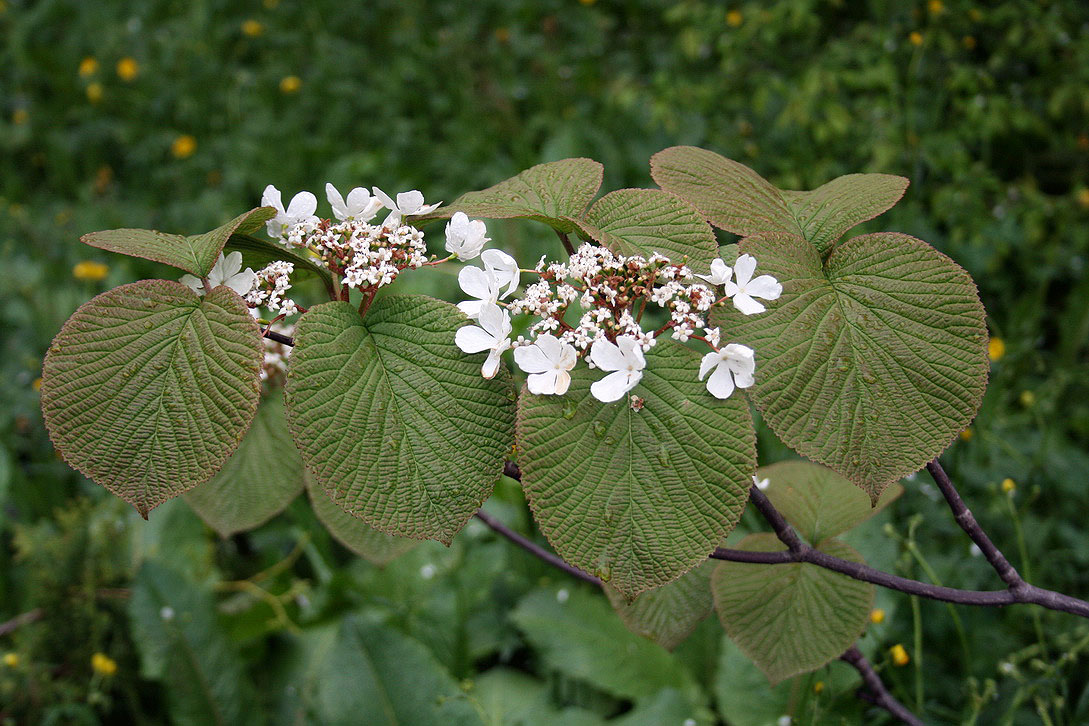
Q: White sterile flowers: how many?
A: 13